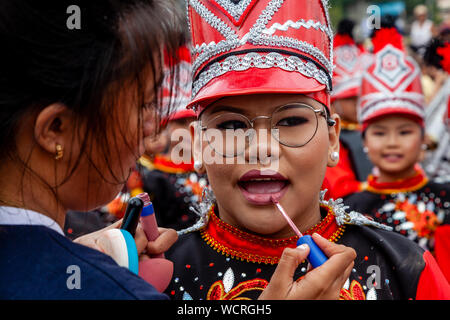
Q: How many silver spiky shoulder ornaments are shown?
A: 2